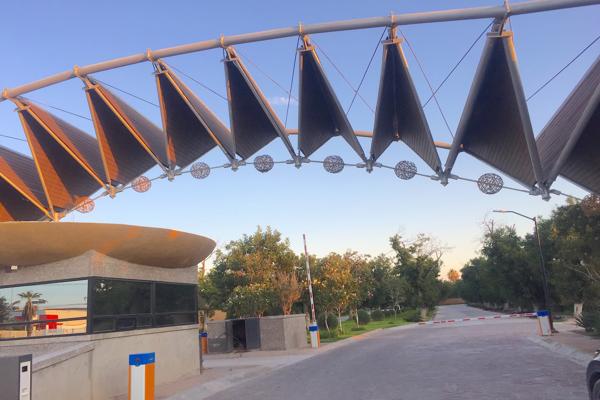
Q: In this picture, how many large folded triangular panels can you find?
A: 9